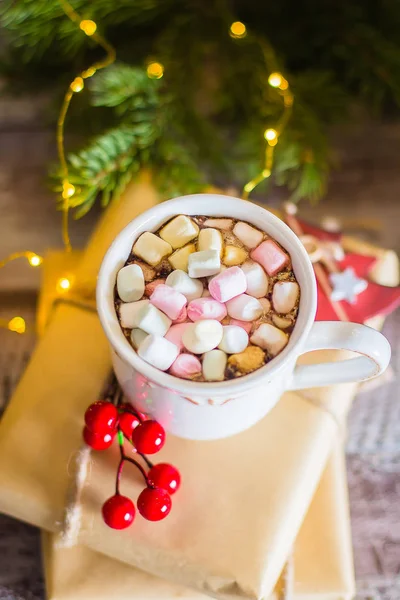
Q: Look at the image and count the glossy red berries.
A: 7